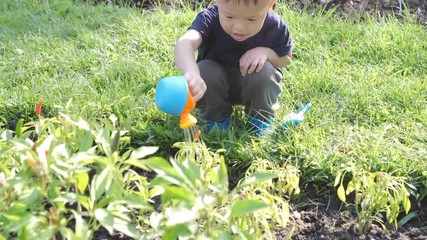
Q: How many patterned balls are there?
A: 0